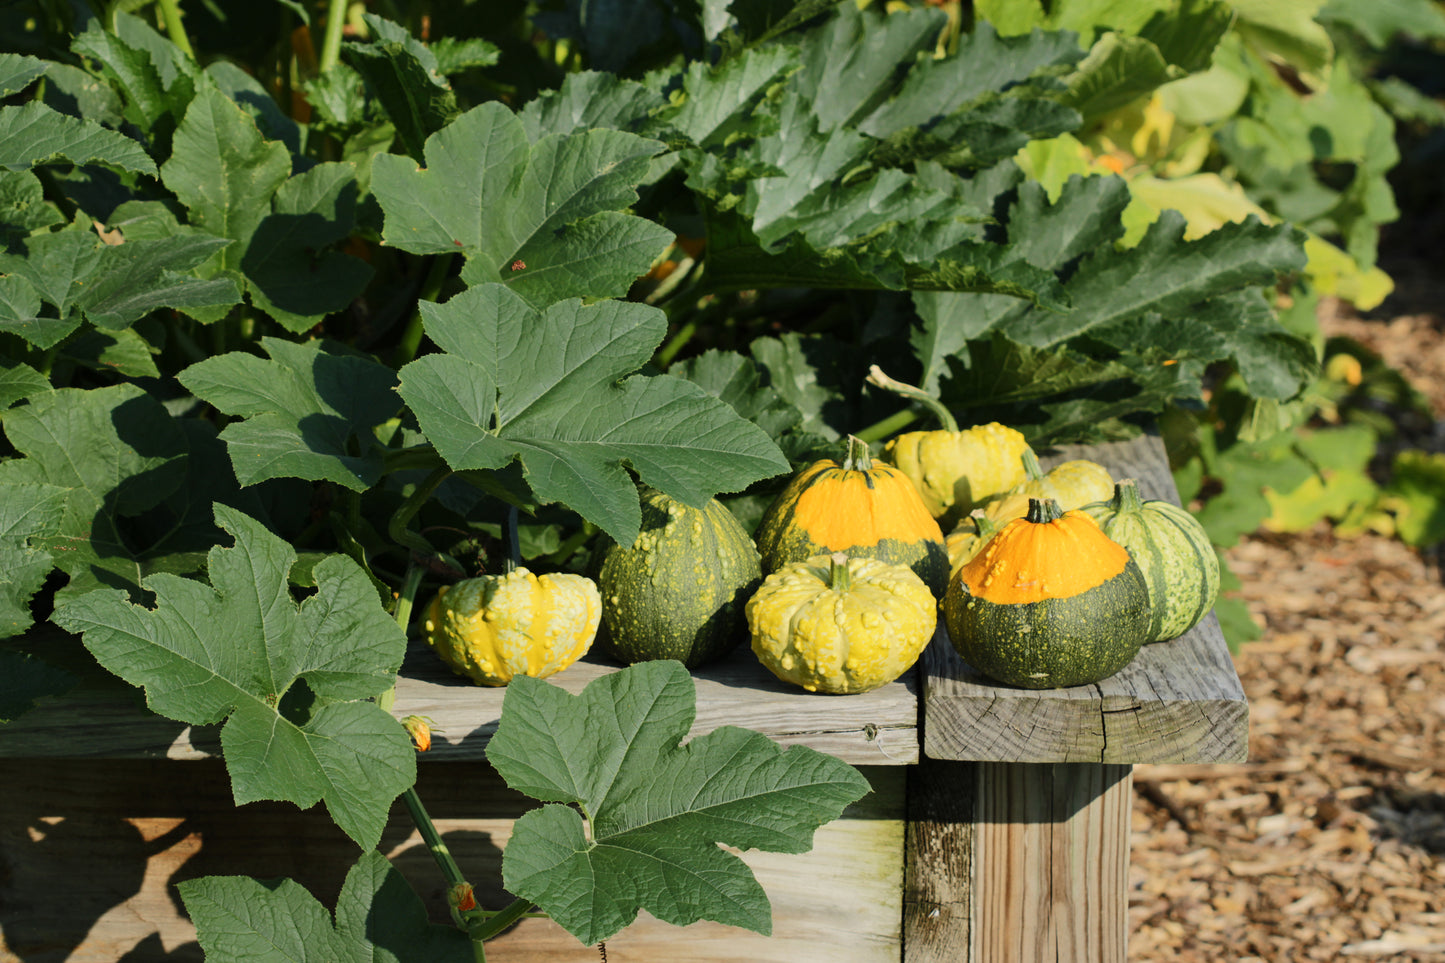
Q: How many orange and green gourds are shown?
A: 2